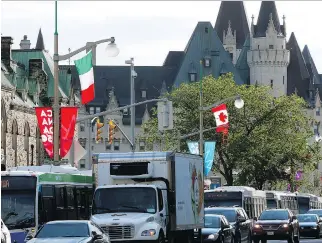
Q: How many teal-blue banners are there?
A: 2